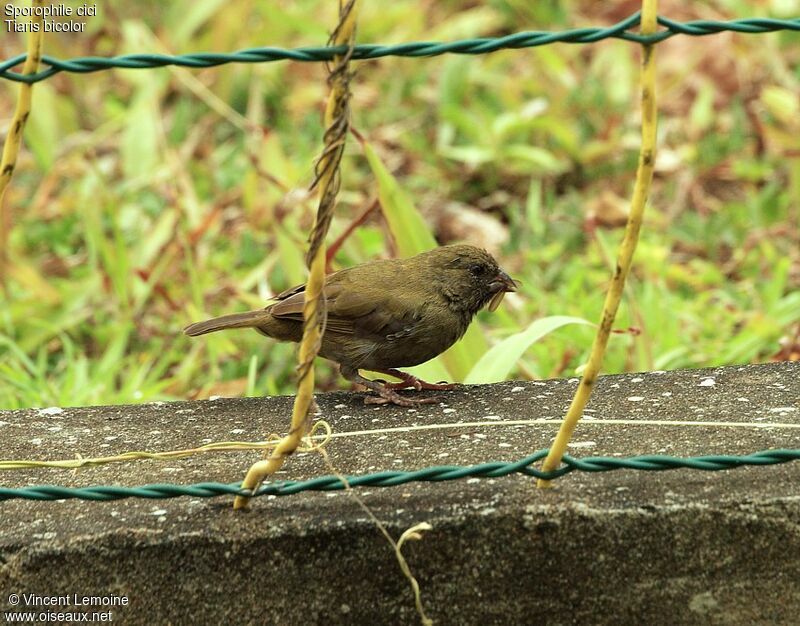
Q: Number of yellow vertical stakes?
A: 3